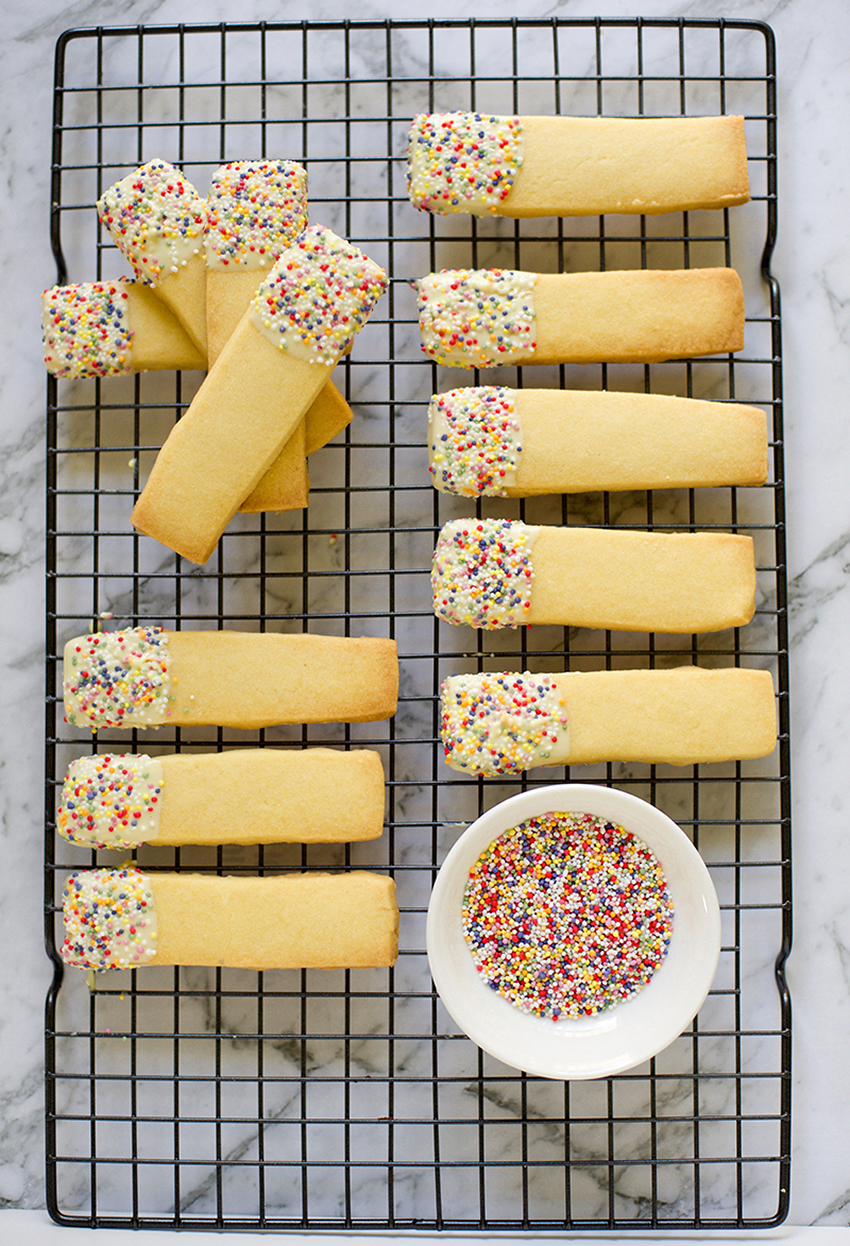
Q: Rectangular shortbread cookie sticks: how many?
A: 12